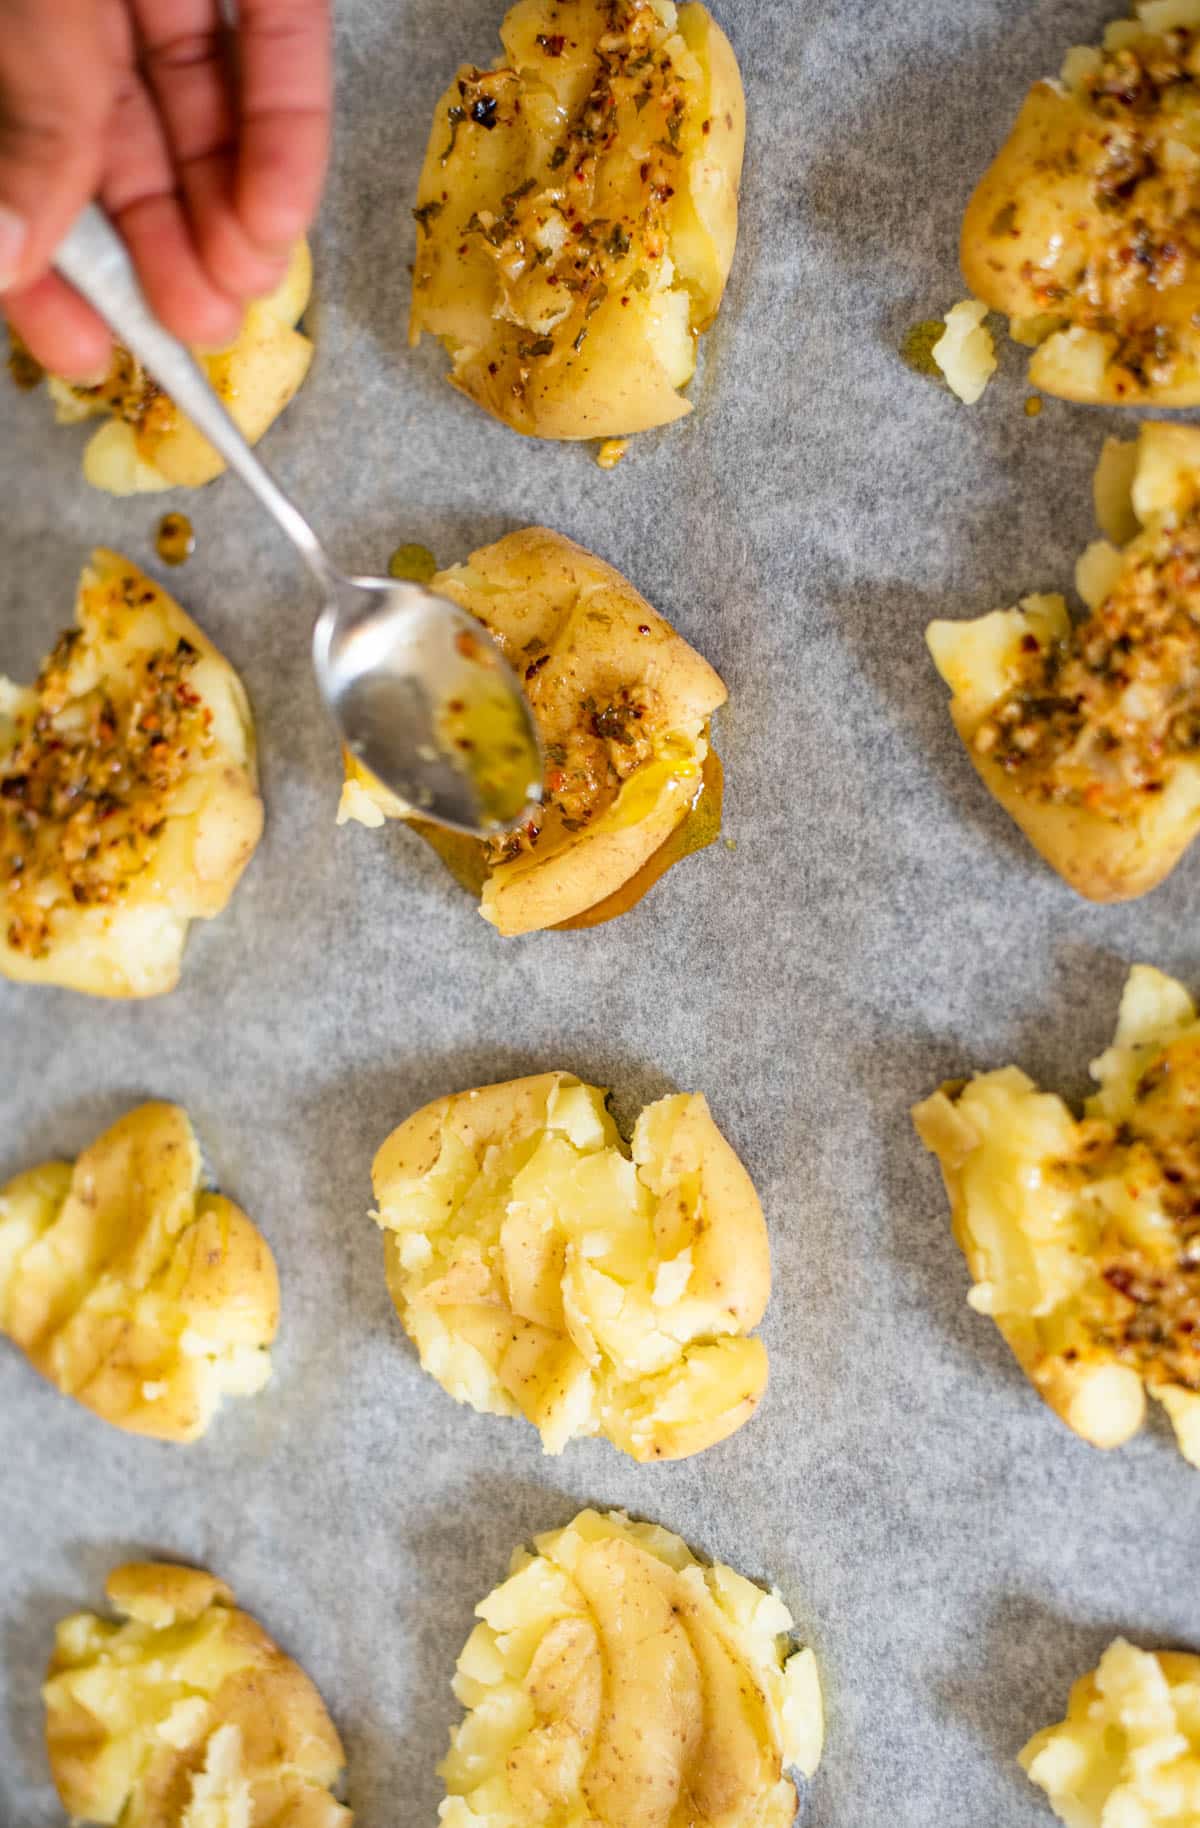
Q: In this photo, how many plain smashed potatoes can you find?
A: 5